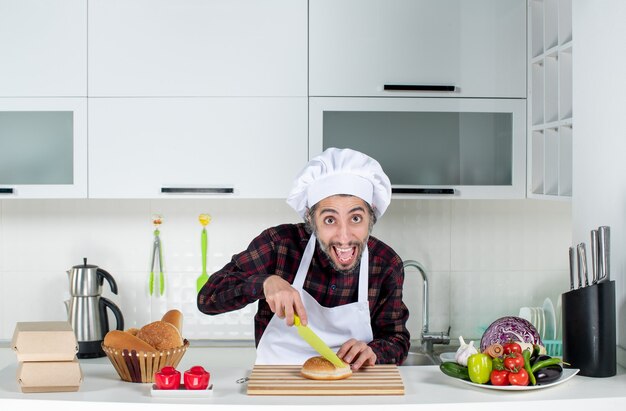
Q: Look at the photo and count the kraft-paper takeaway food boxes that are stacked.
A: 2